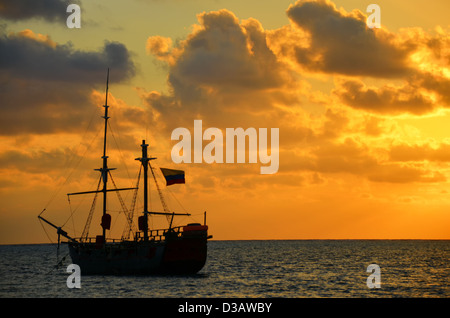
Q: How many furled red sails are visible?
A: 2